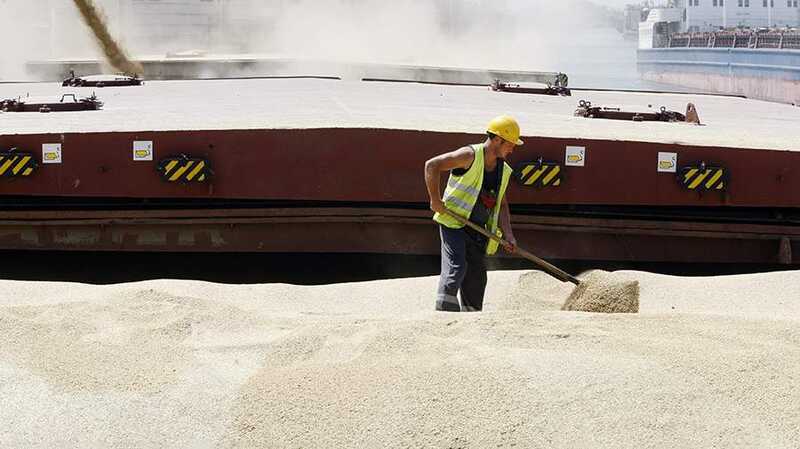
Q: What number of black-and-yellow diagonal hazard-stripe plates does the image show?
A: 4